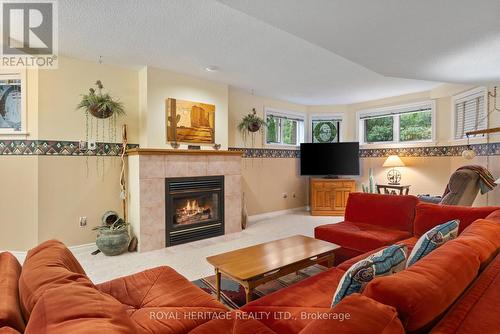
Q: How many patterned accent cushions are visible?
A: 2